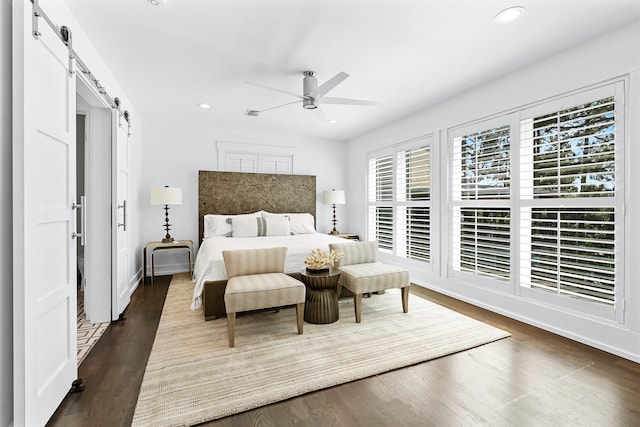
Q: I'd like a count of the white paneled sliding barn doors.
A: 2